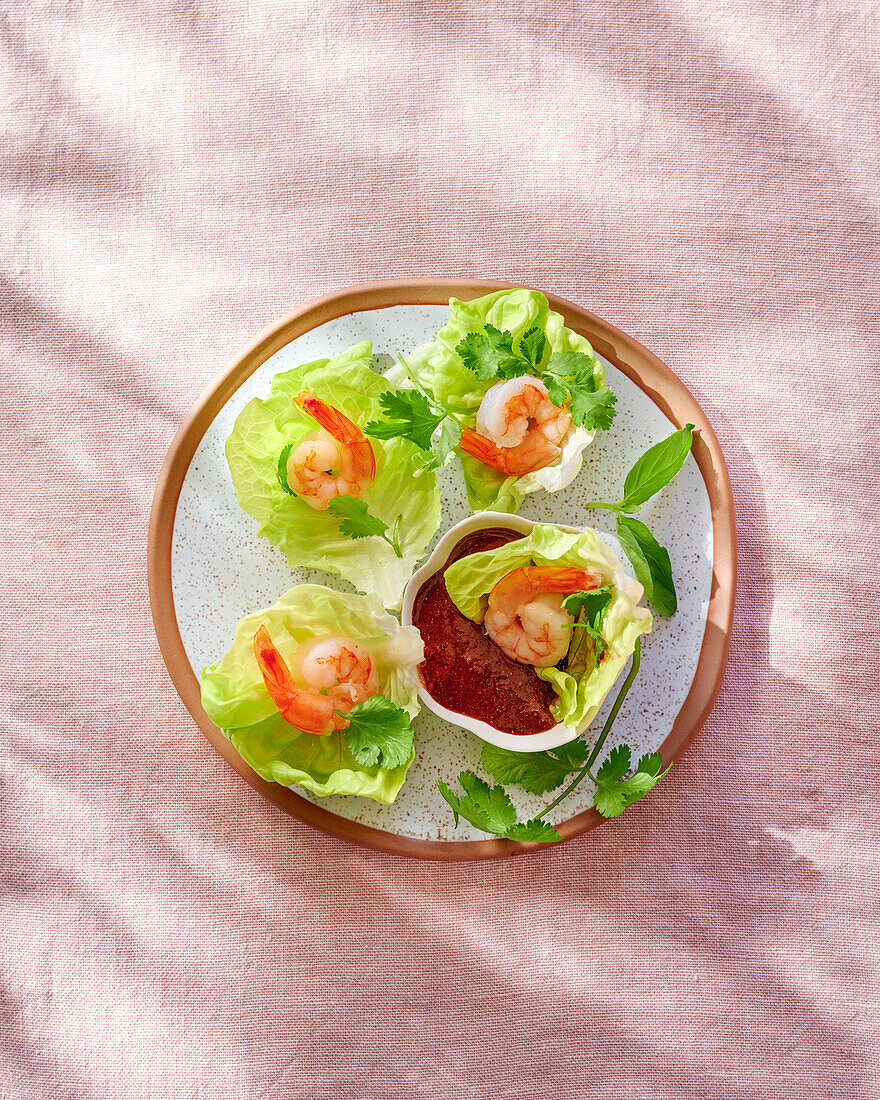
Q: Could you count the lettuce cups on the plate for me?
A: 4